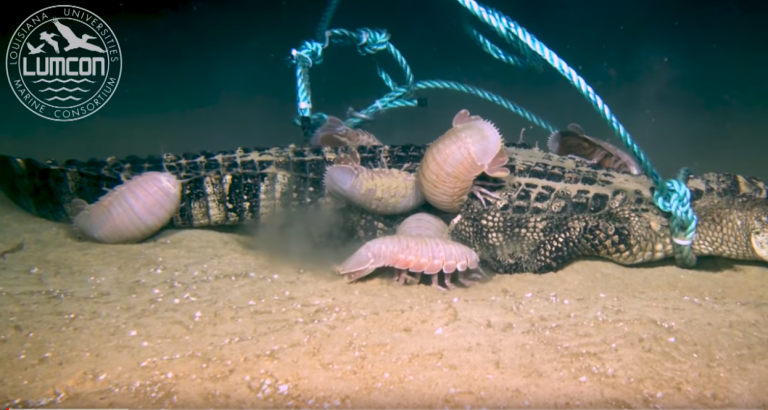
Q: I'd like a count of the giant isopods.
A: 7